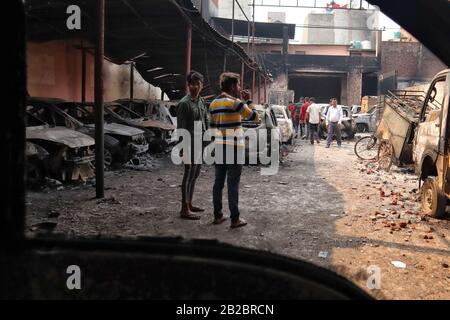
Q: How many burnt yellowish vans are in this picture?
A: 1